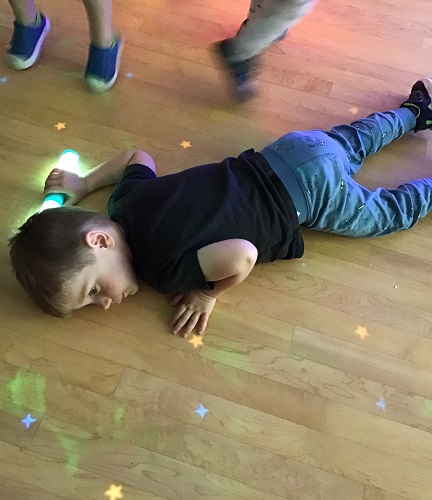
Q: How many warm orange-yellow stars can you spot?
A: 6